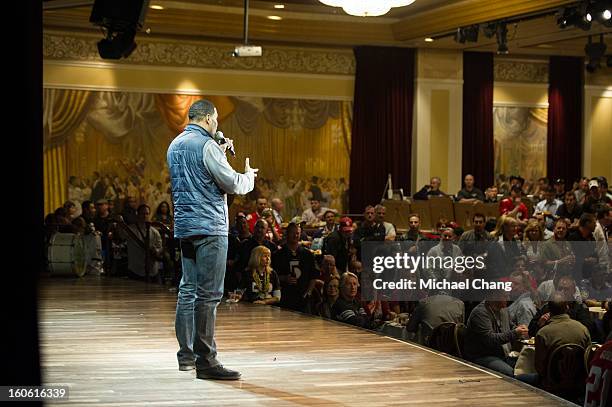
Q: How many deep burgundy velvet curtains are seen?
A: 3